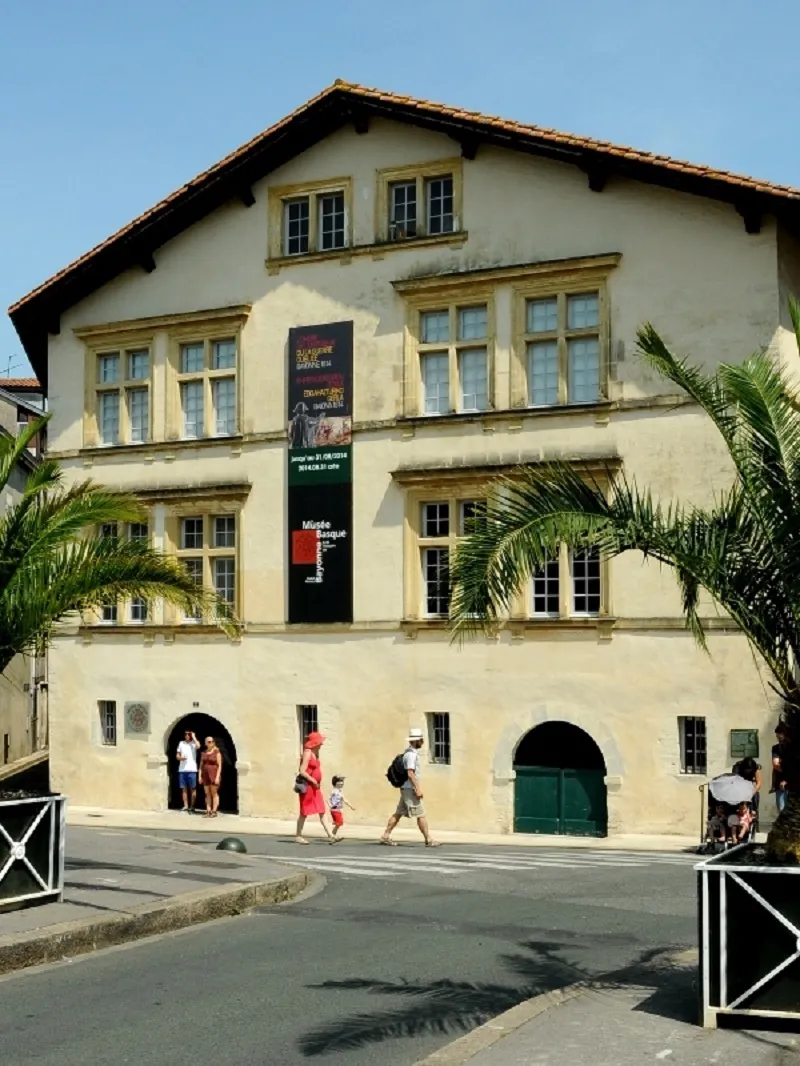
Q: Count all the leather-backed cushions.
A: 0